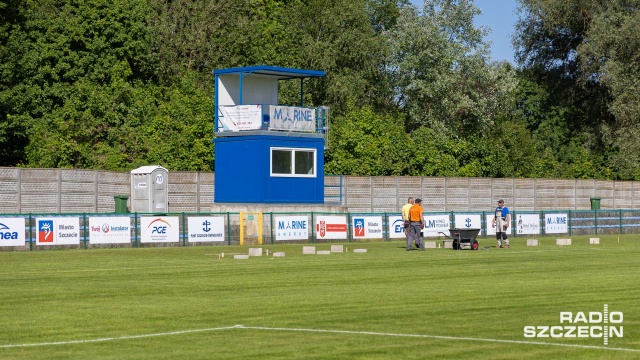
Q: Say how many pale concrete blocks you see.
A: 12